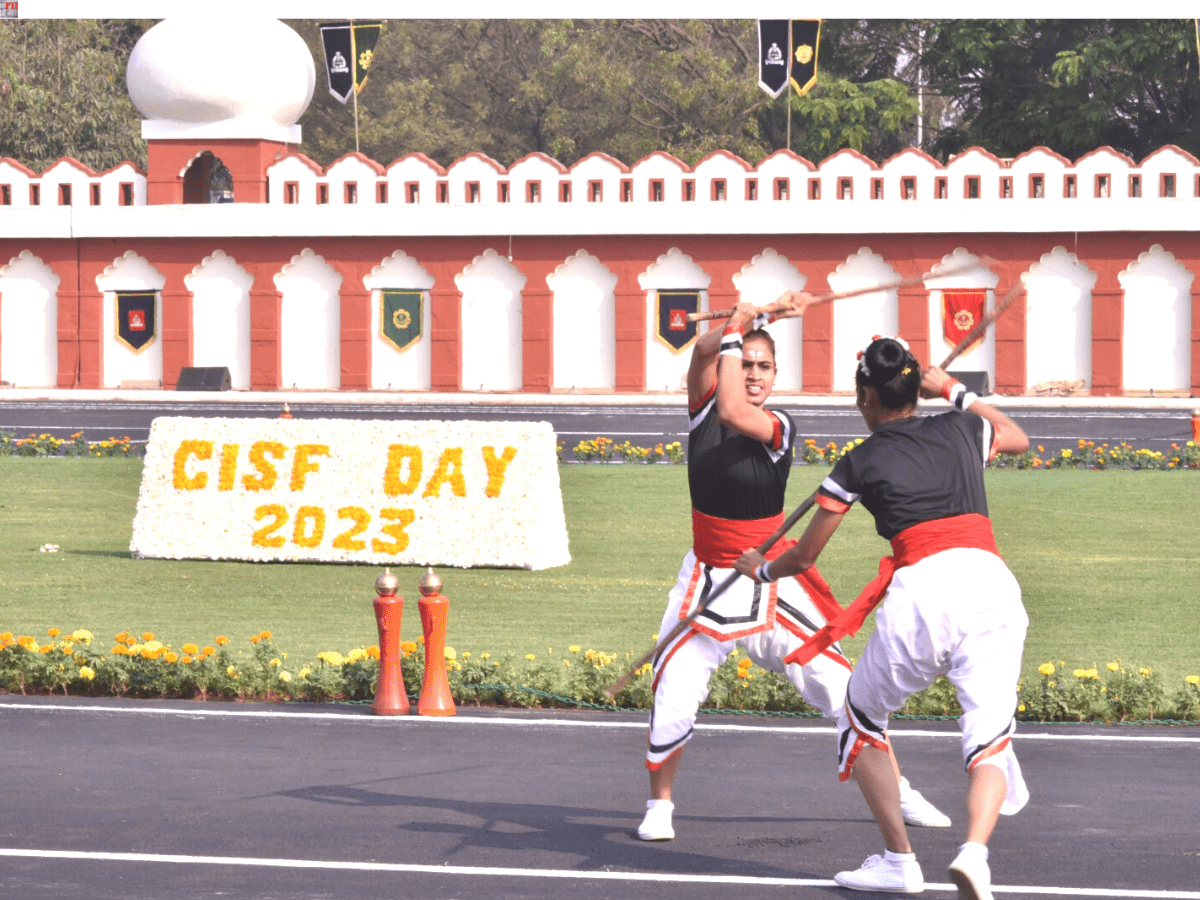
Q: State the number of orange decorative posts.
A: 2